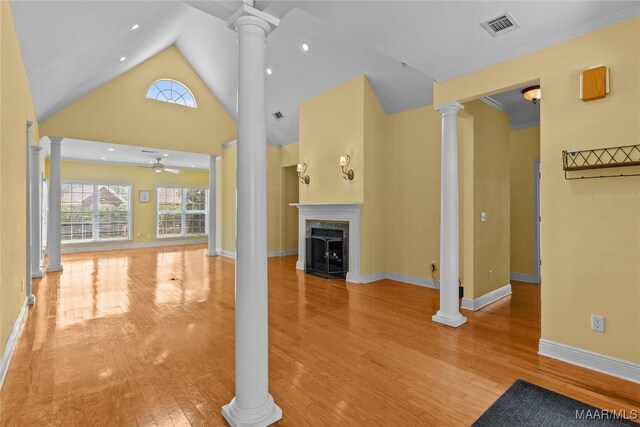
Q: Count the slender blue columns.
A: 0